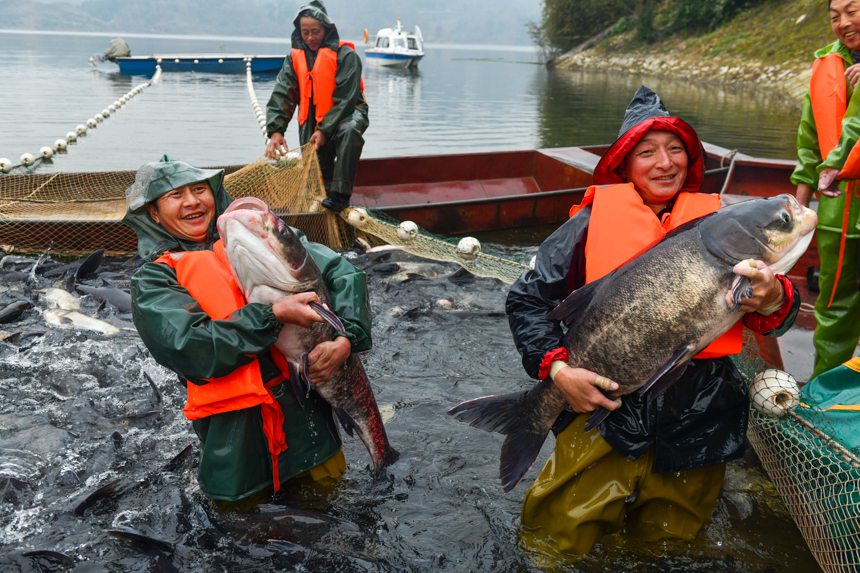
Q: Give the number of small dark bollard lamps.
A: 0